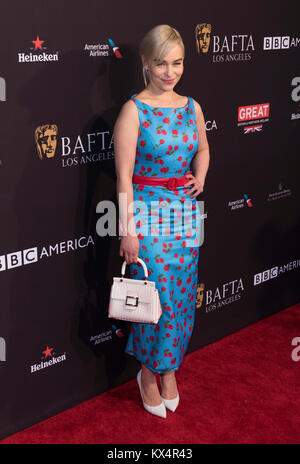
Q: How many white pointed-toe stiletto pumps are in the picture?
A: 2